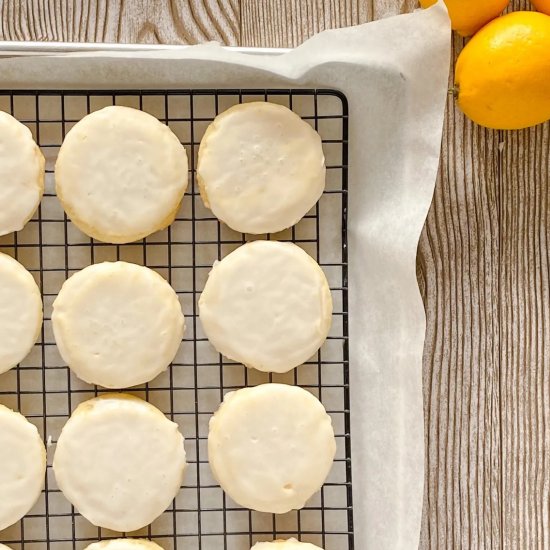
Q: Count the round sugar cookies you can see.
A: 11